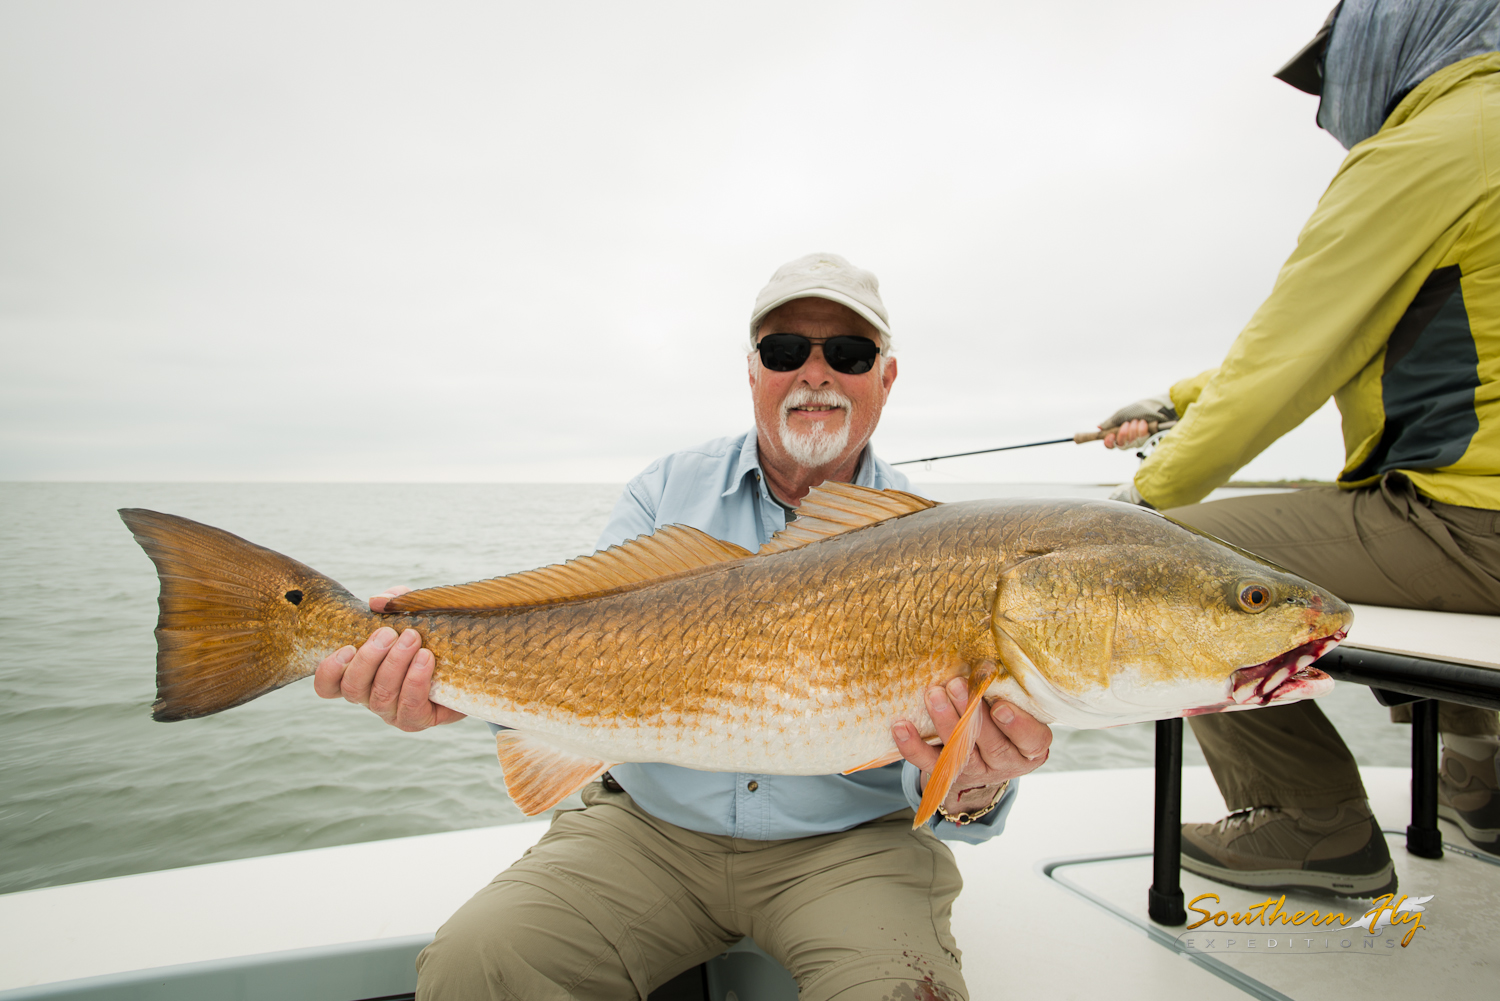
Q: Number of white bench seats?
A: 1